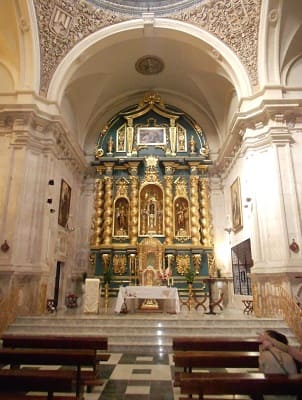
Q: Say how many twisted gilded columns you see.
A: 6